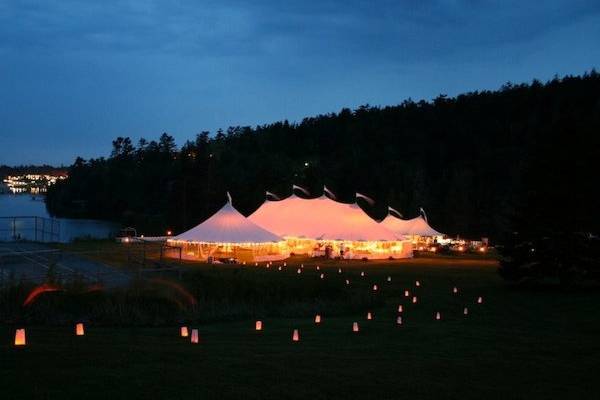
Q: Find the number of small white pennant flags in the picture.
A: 7